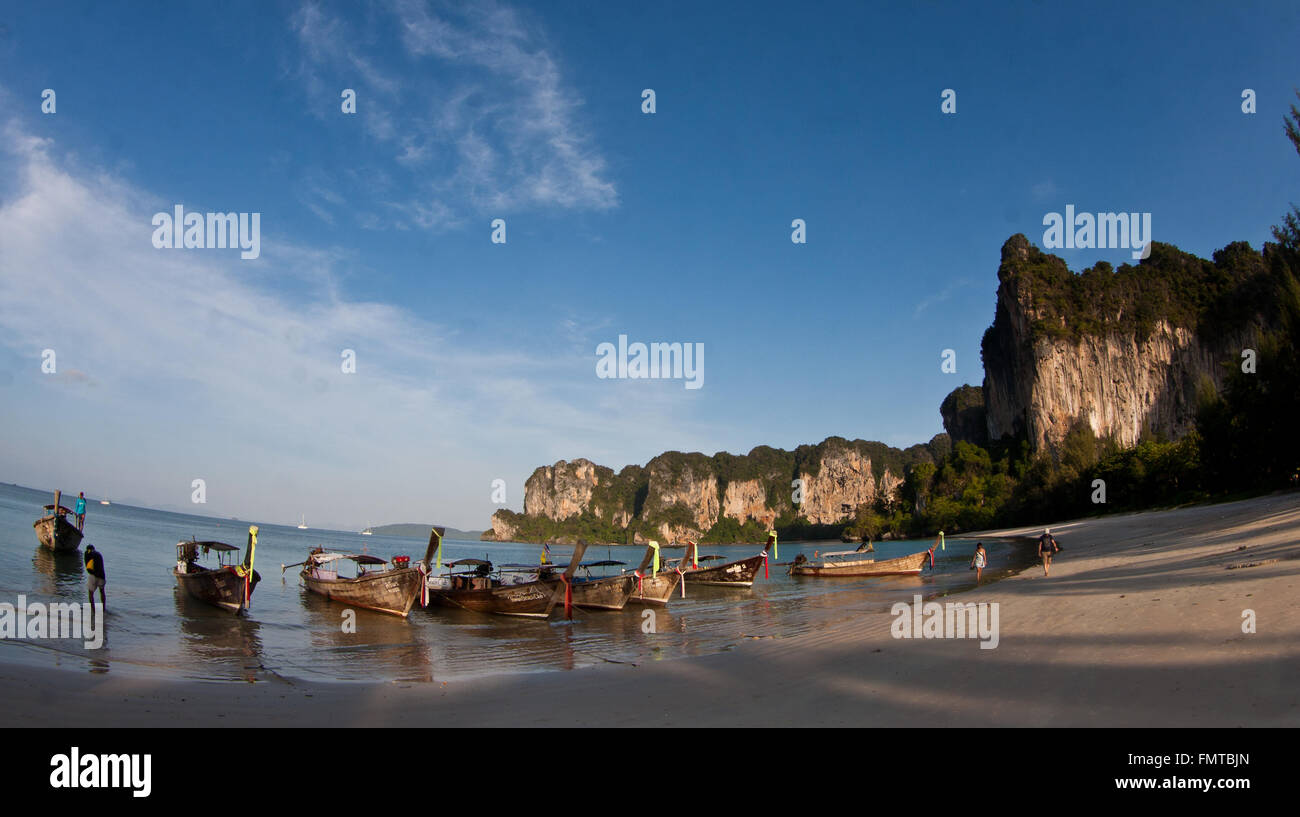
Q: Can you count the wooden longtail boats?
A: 8